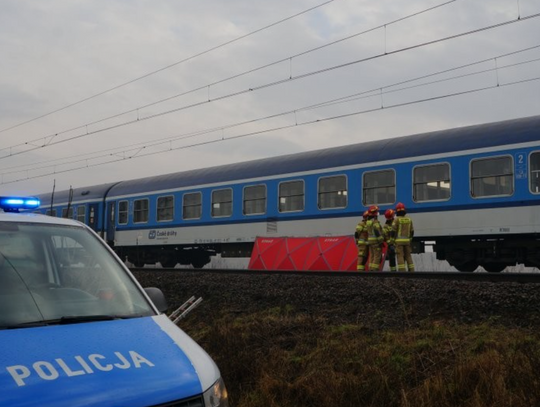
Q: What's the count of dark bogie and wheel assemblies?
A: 2